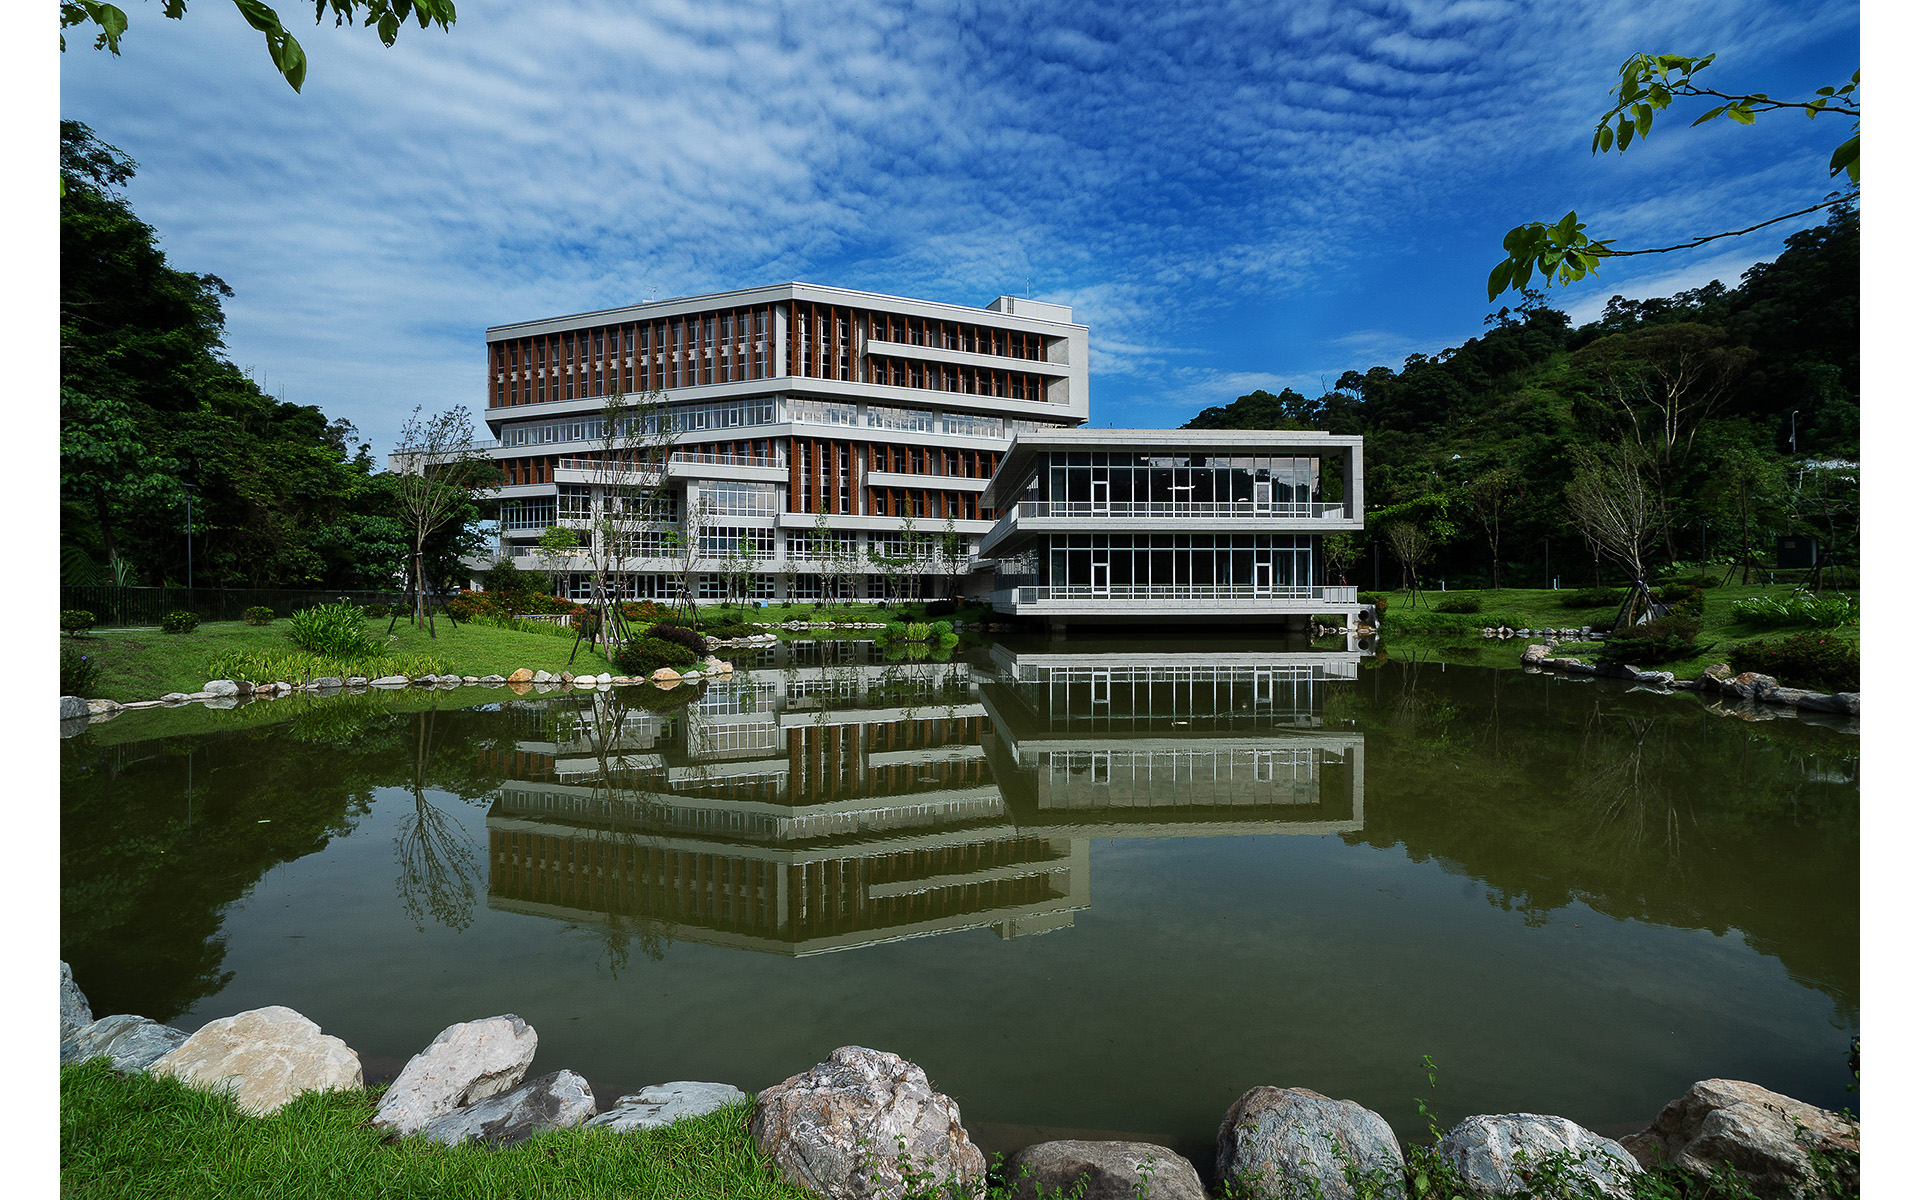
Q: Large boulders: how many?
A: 11